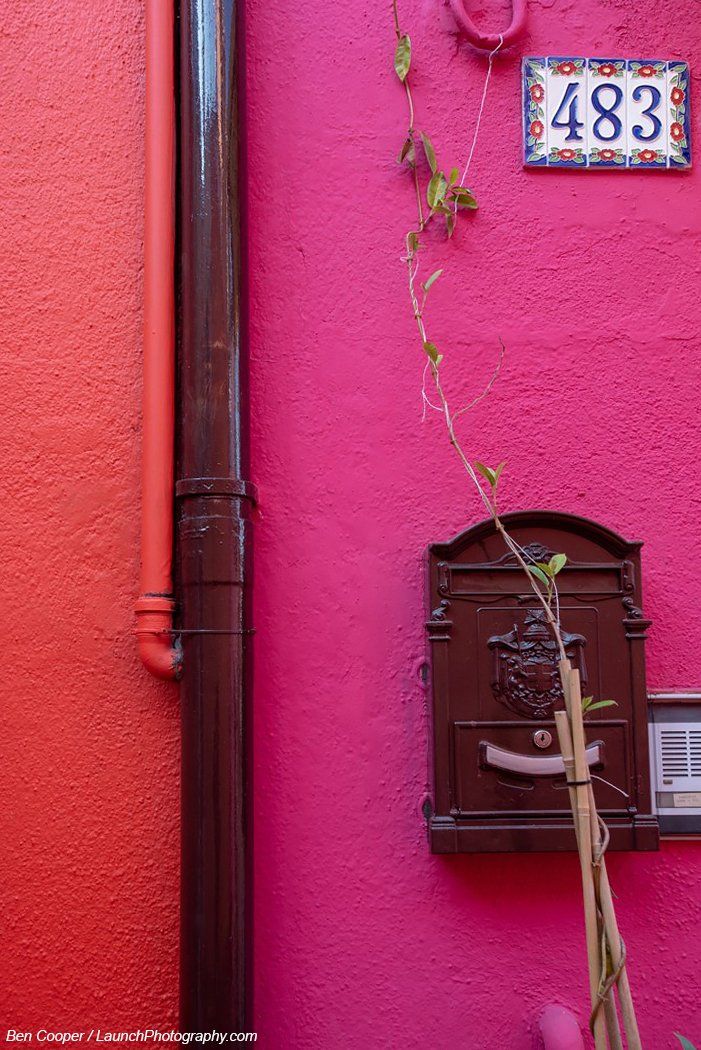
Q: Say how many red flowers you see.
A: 10